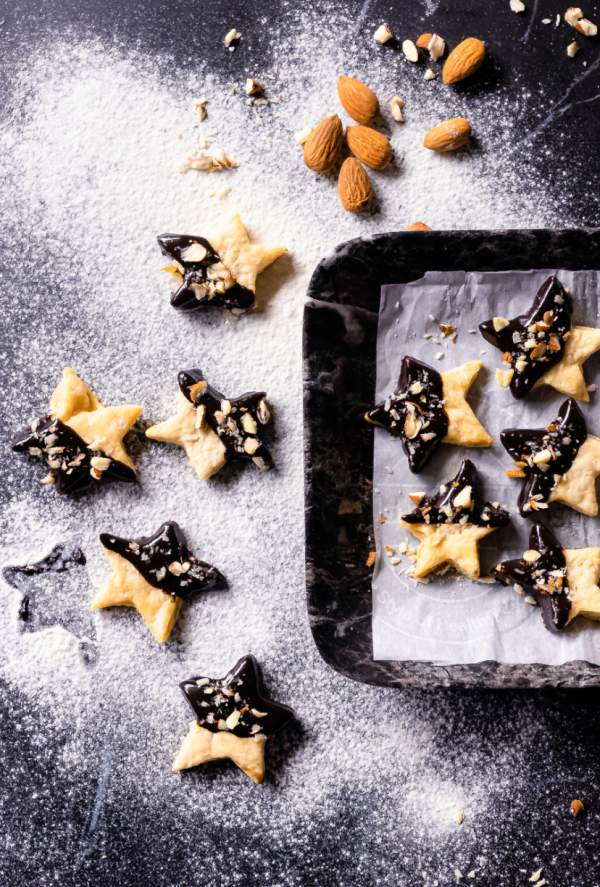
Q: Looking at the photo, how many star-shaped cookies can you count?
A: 10